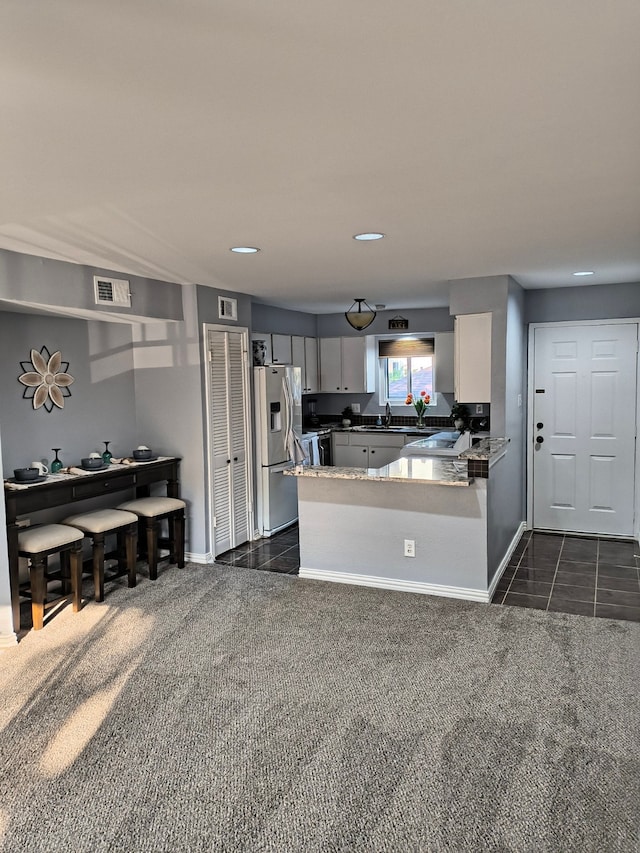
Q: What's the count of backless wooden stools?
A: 3